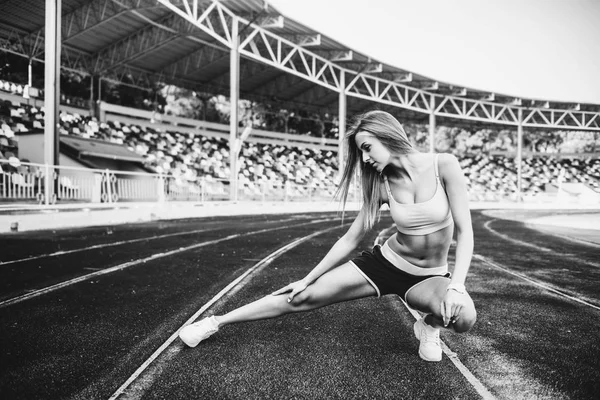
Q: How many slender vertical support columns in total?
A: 5